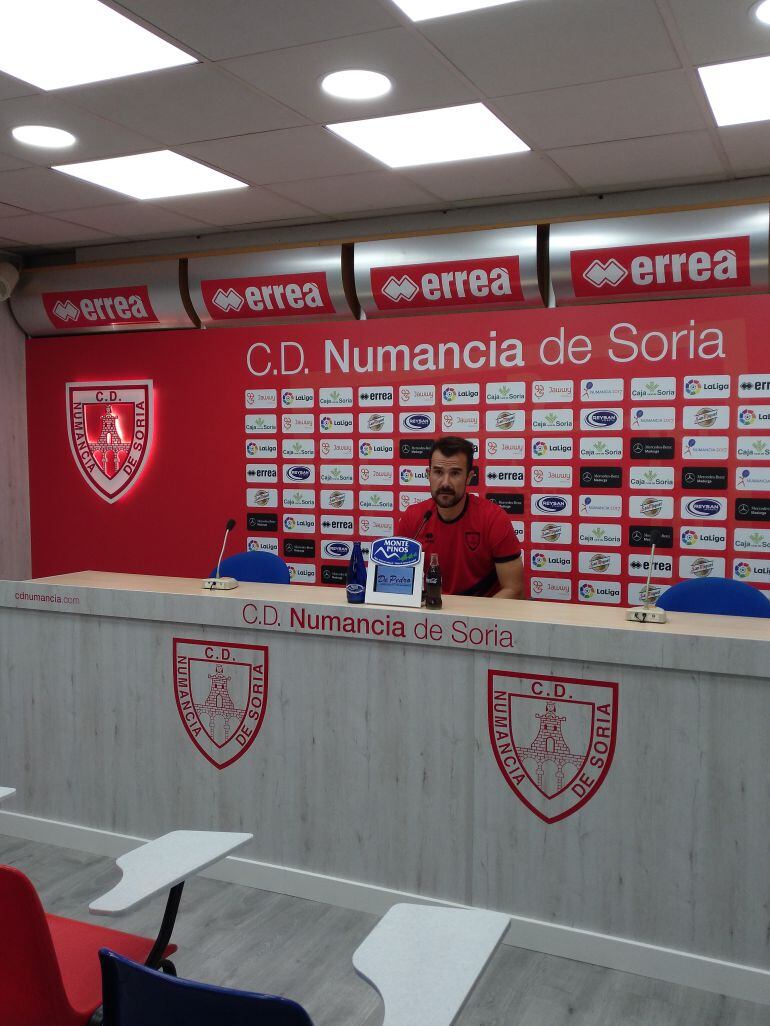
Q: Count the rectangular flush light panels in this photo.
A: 5